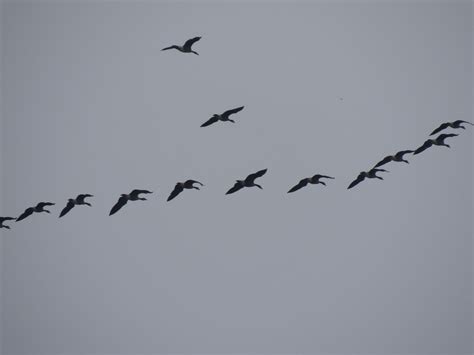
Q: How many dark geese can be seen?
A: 13